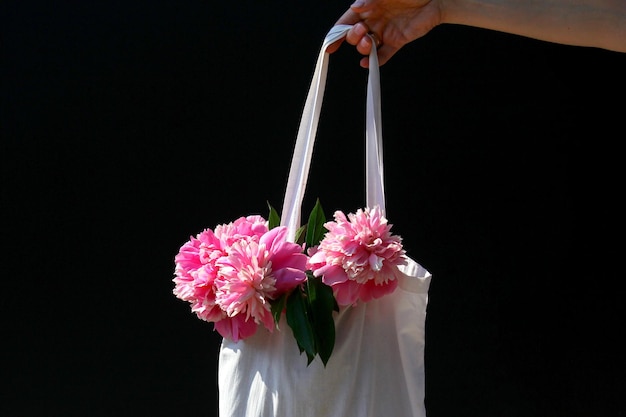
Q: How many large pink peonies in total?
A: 3